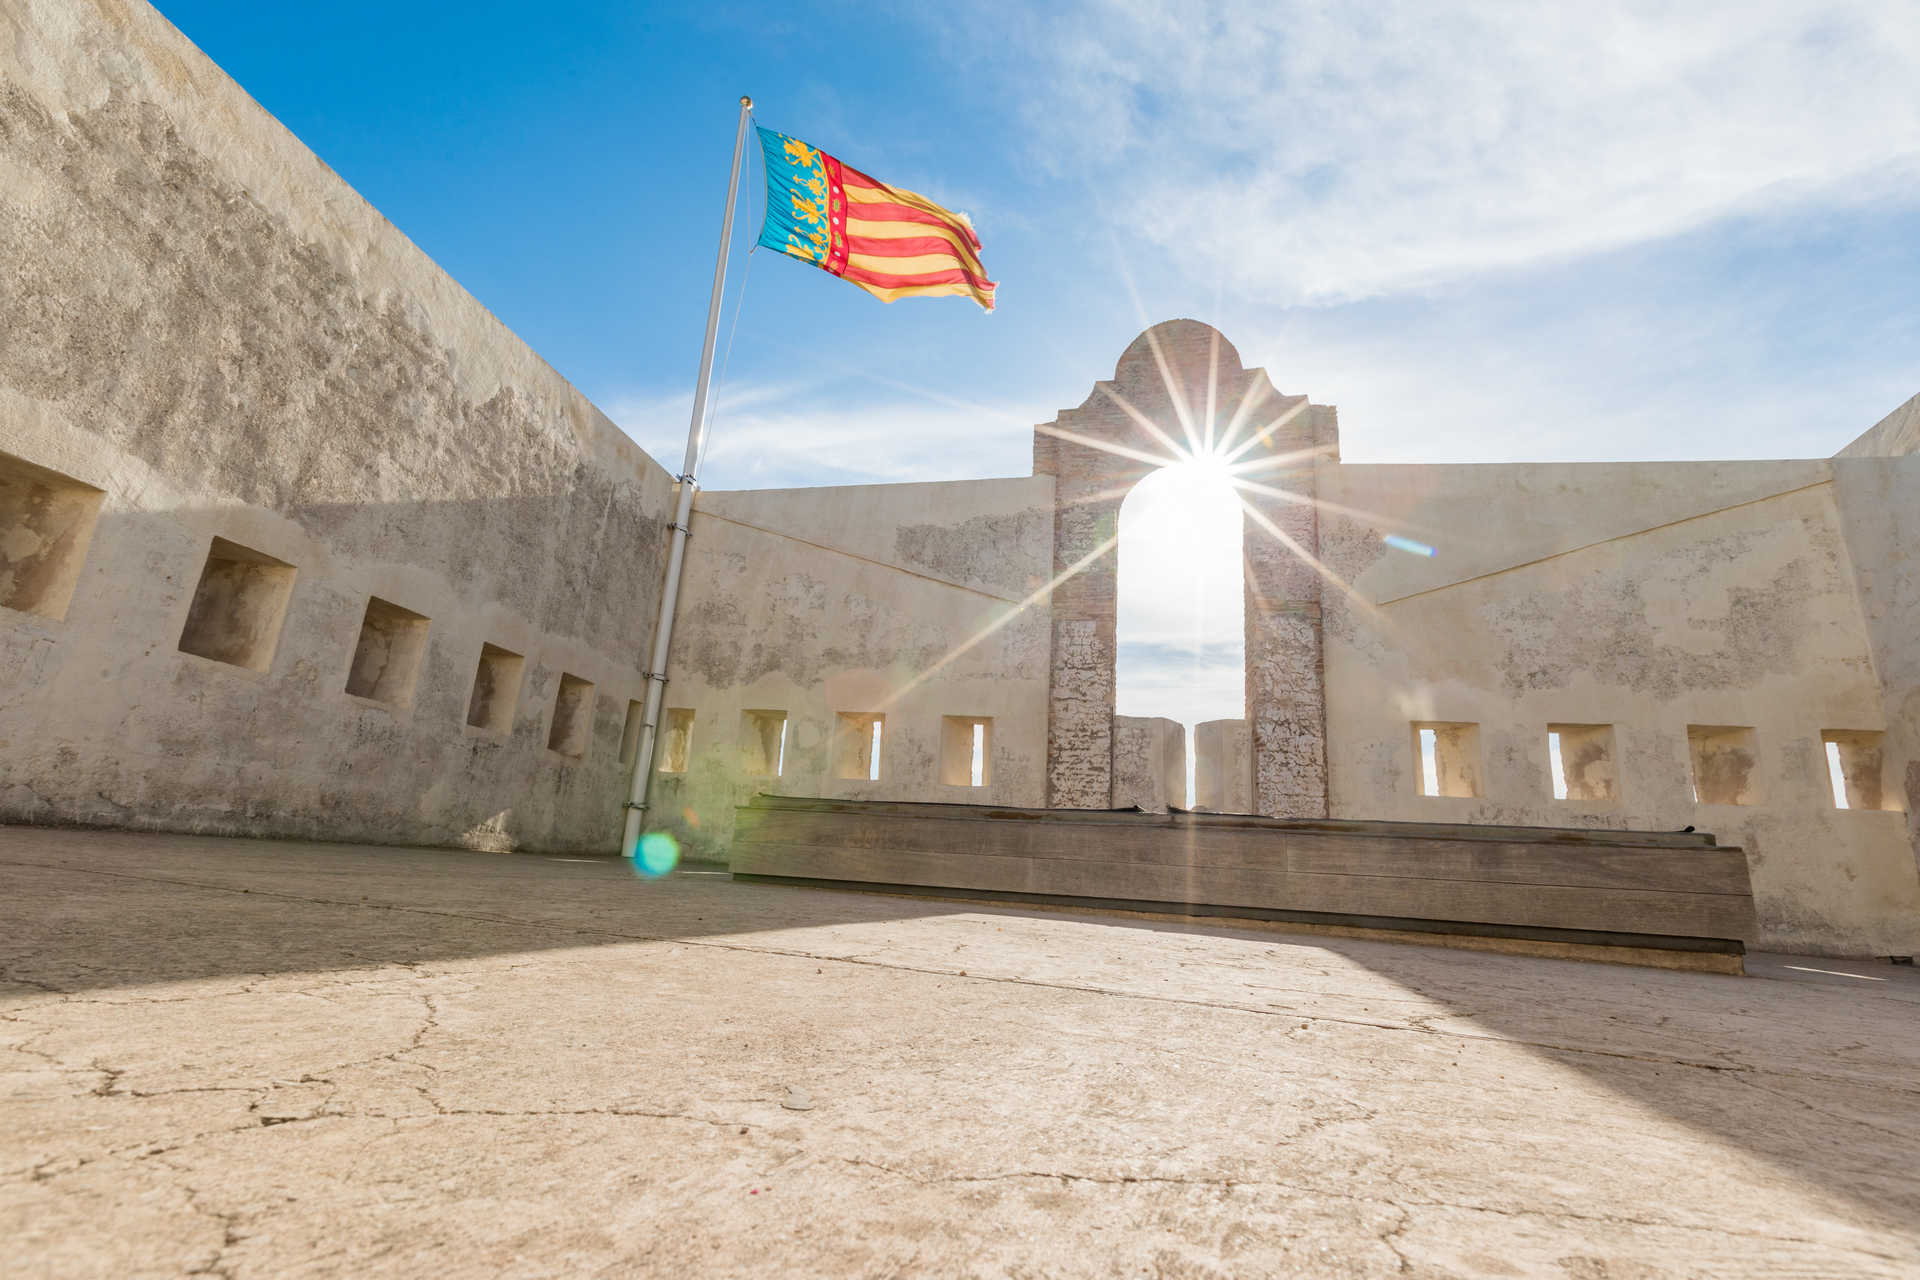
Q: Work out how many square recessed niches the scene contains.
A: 14